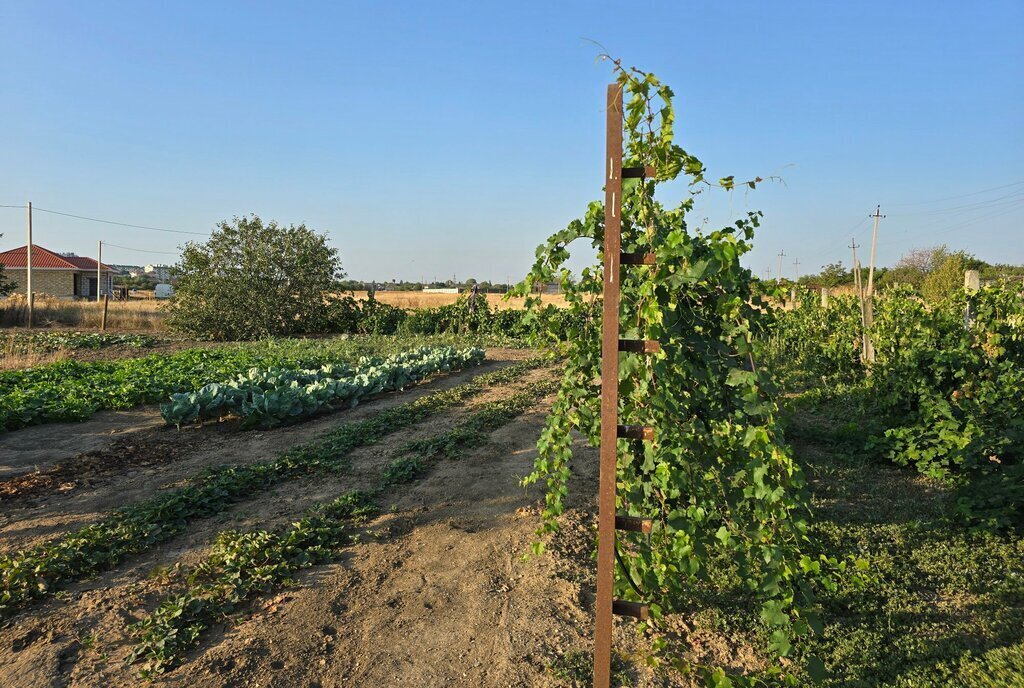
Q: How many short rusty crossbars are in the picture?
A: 6